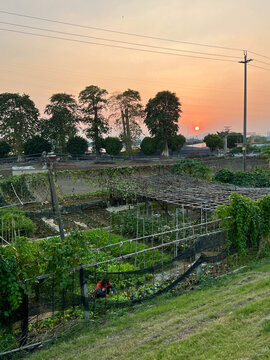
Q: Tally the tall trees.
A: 5